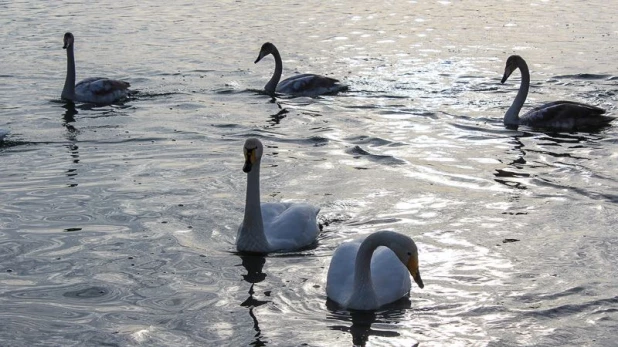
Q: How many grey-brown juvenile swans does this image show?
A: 3